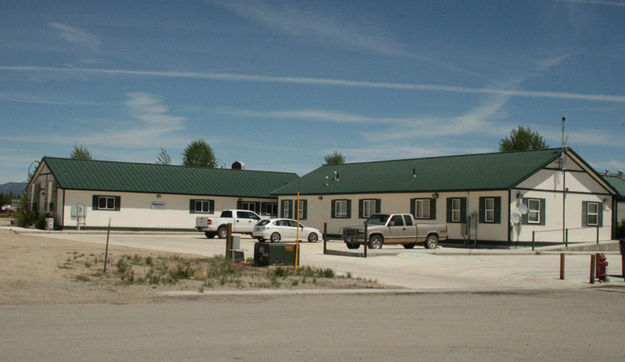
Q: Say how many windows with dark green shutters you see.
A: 13